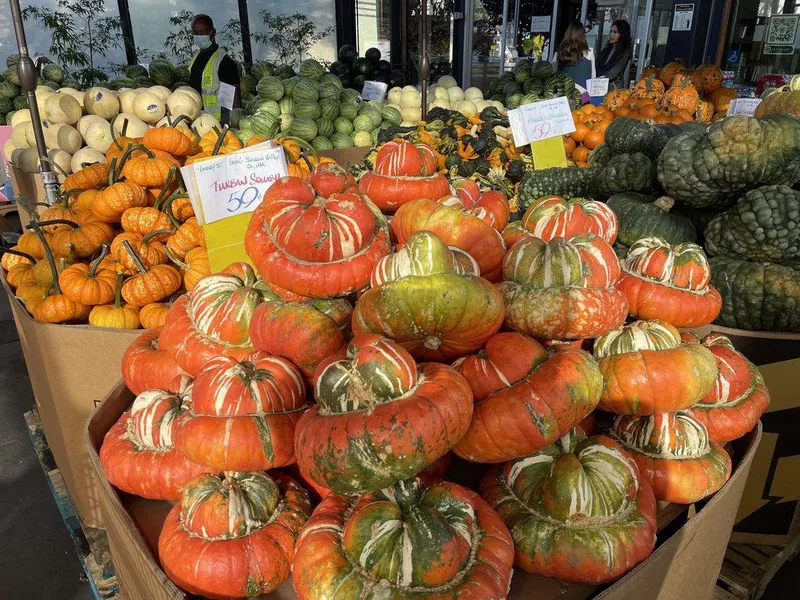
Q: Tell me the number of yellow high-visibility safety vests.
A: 1